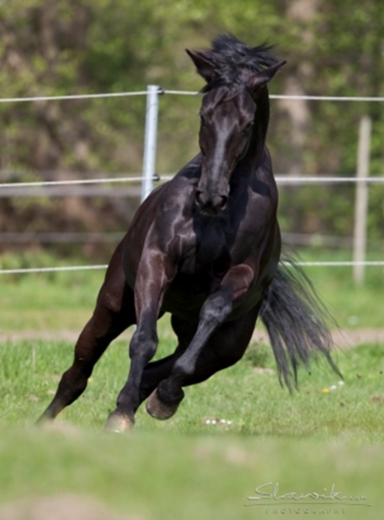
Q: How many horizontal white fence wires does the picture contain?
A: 3